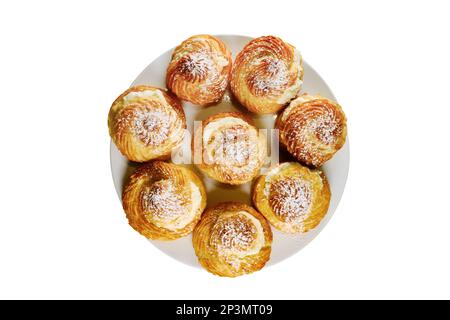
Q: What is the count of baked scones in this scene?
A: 8